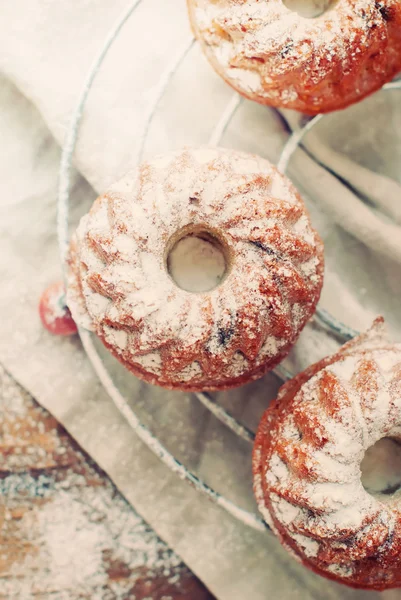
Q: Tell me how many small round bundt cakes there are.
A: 3